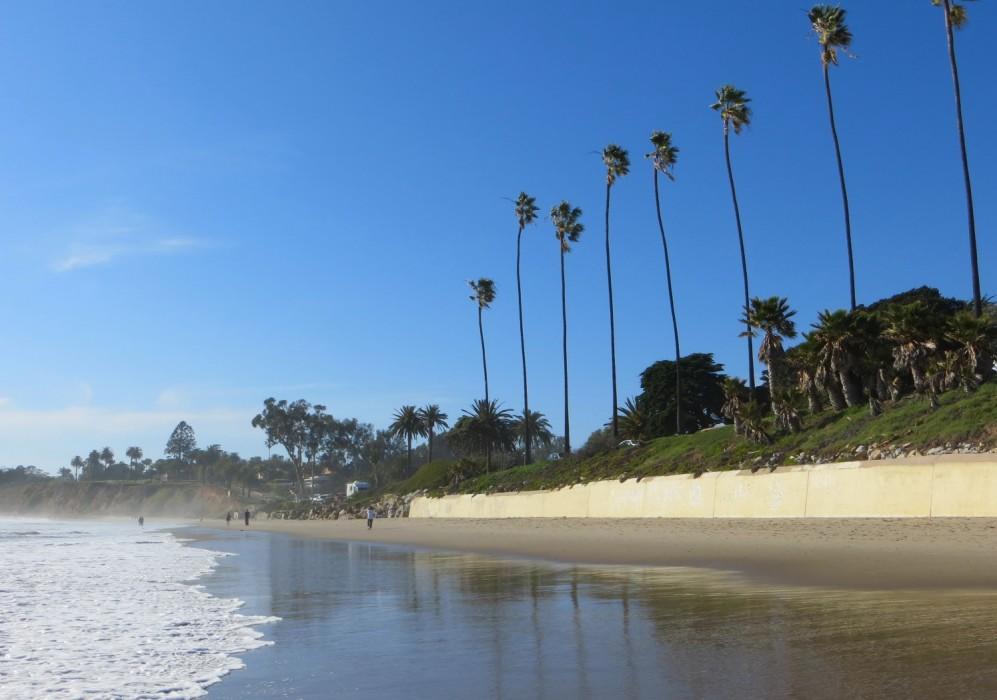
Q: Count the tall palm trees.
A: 8